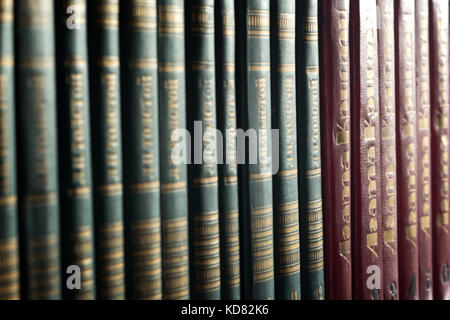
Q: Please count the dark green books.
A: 11